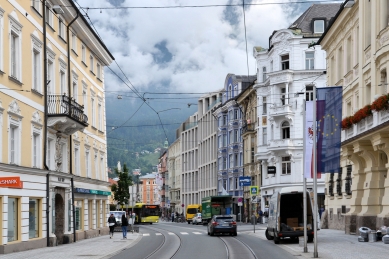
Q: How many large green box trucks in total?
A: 1